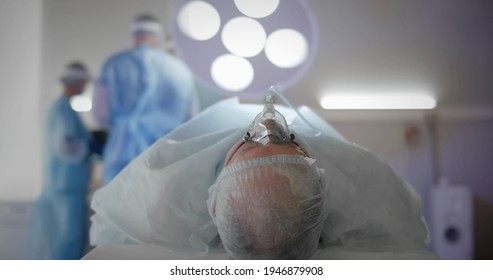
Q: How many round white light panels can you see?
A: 5